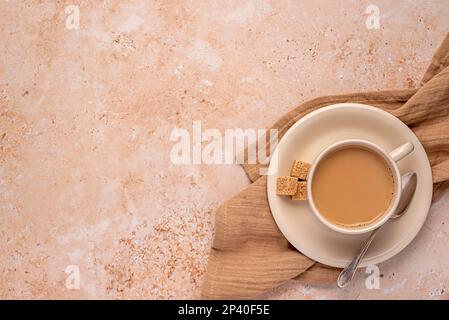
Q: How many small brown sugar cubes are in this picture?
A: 3